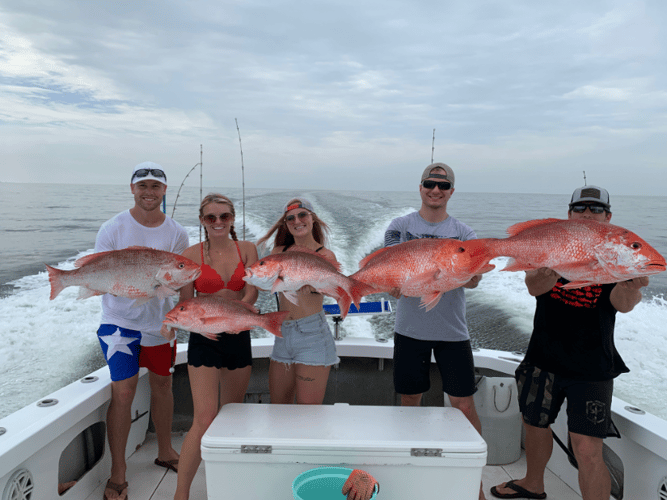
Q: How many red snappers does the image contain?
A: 5